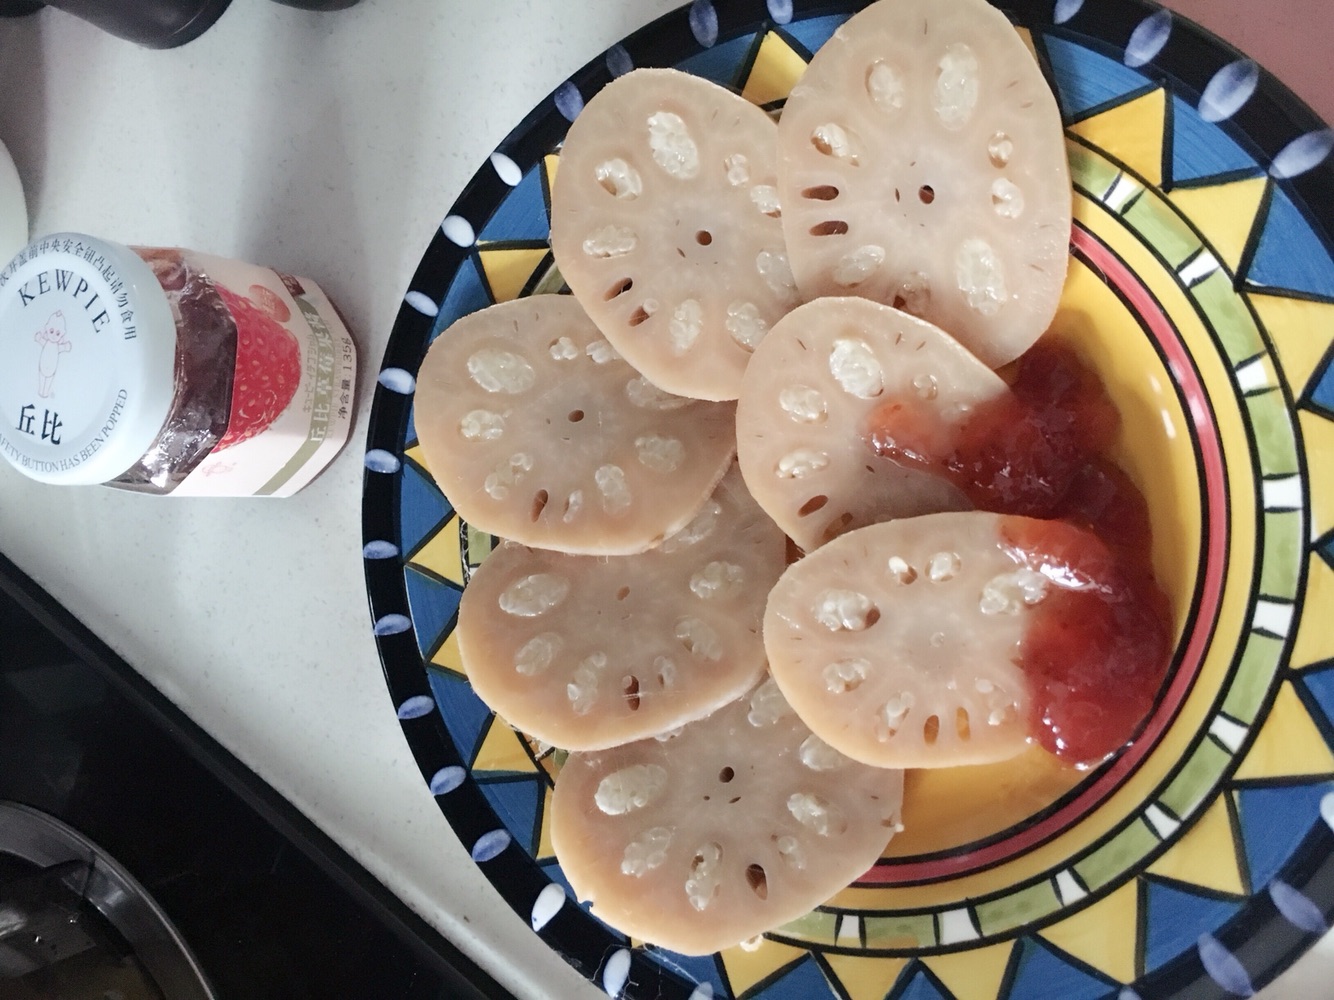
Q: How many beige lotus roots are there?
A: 7